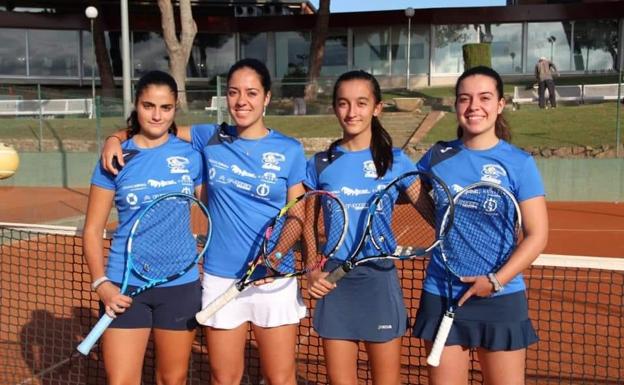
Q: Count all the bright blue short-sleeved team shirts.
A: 4